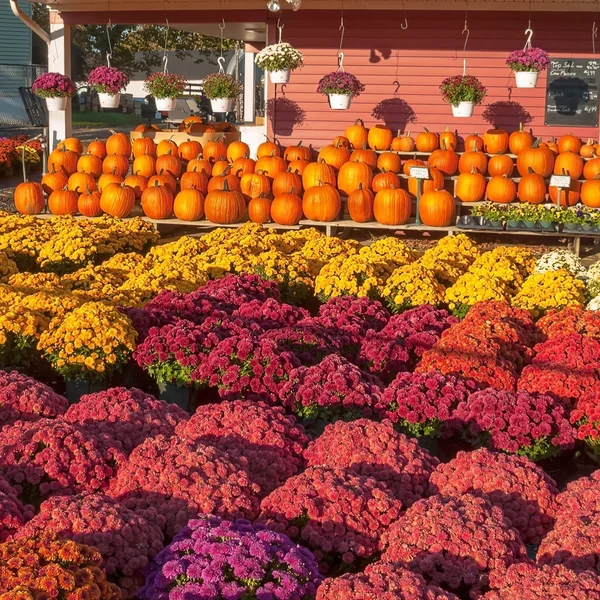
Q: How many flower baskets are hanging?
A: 8